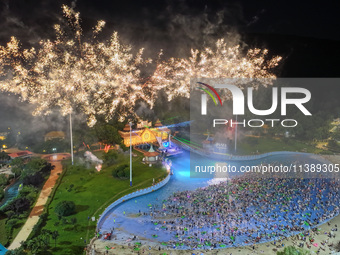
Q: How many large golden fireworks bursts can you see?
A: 2